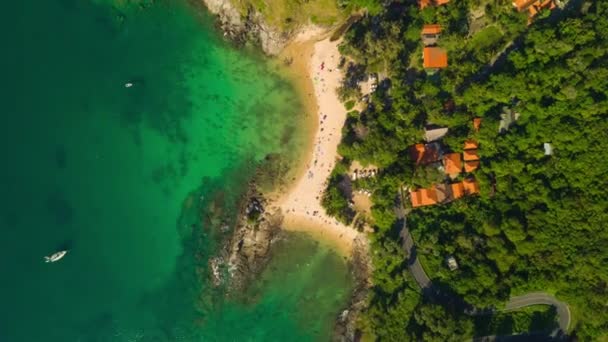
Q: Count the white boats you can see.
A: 2